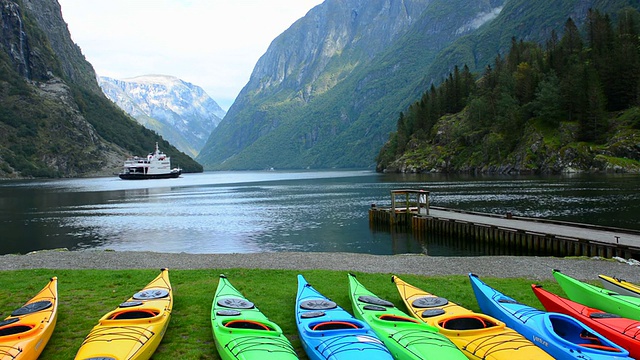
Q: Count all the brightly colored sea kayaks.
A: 10